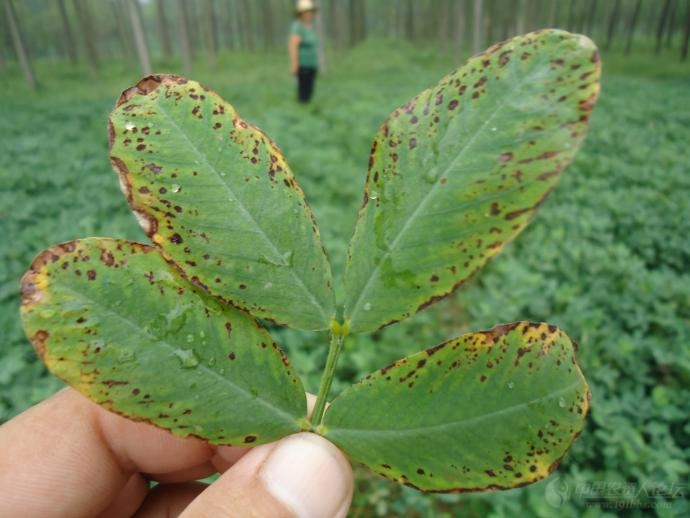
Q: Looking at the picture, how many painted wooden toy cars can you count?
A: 0